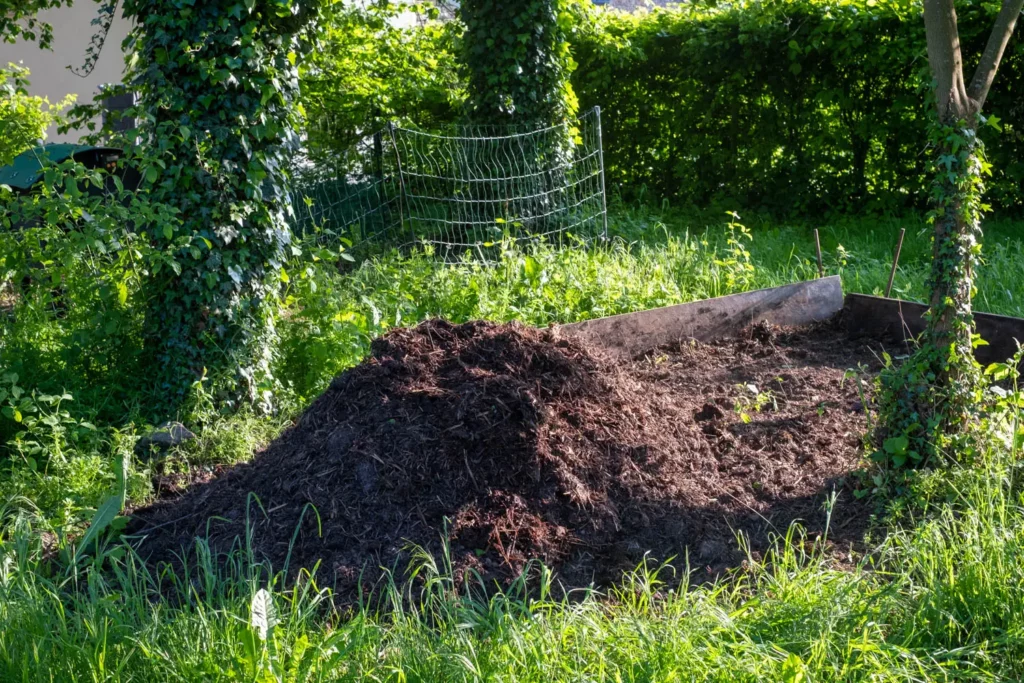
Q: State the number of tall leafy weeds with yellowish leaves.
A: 1